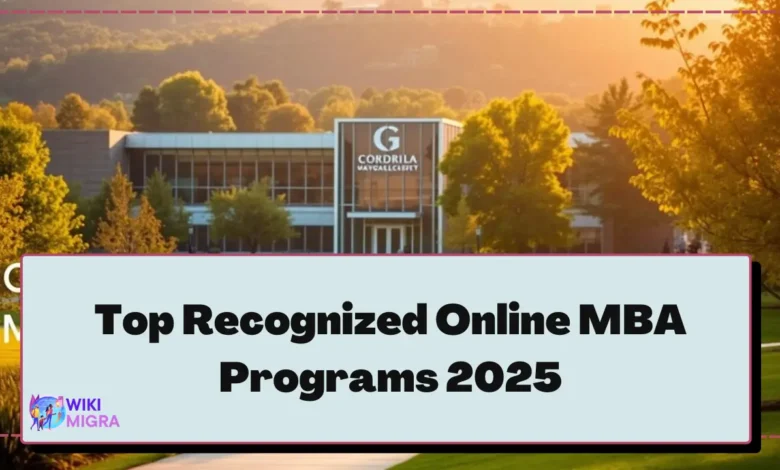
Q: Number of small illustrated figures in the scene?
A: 3